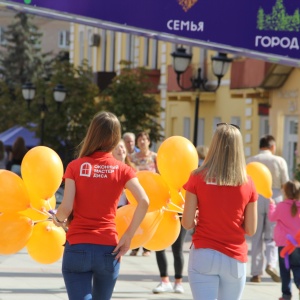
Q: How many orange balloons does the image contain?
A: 11